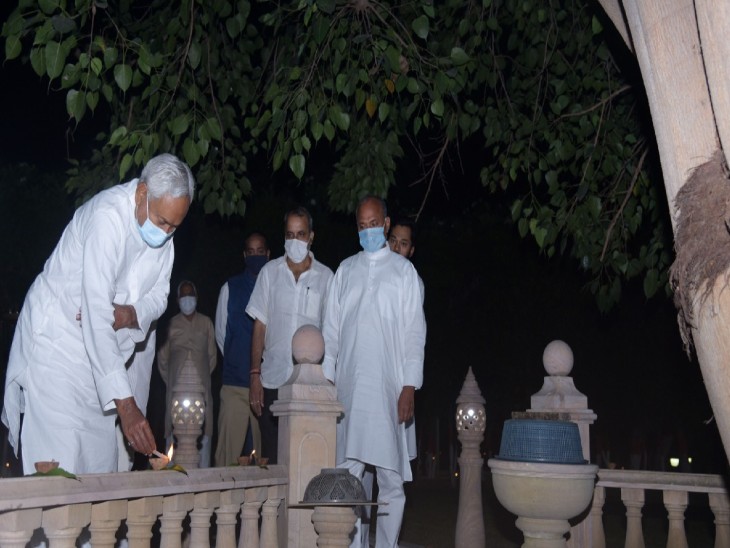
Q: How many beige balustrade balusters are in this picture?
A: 13